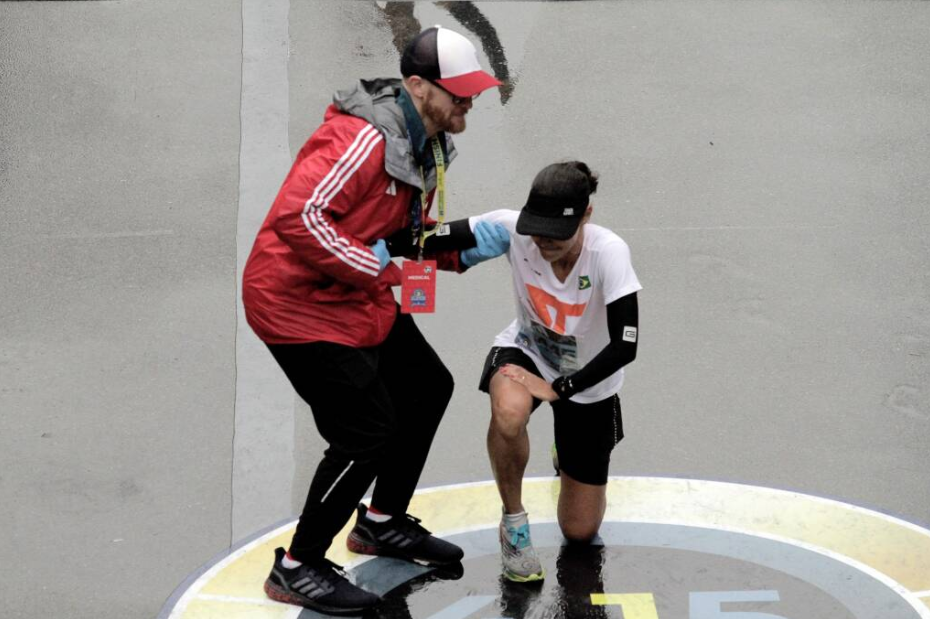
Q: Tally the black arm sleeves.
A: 2